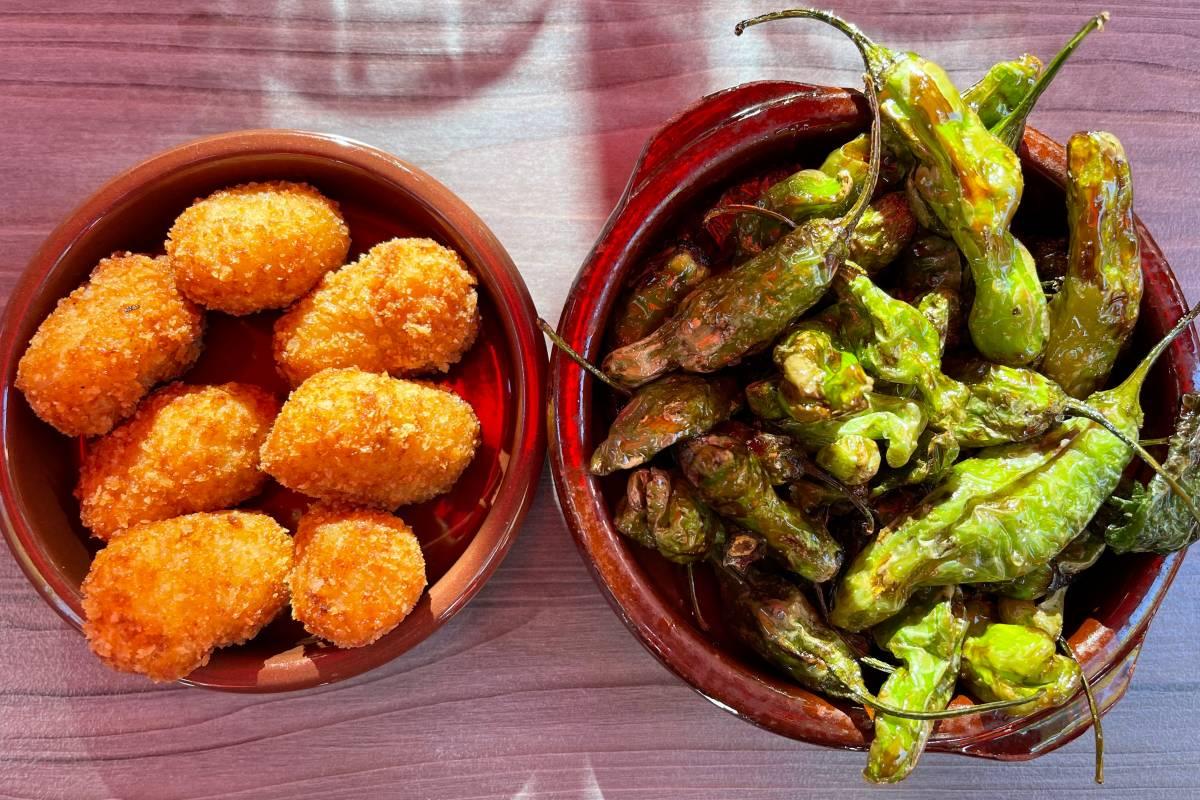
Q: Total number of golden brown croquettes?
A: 7